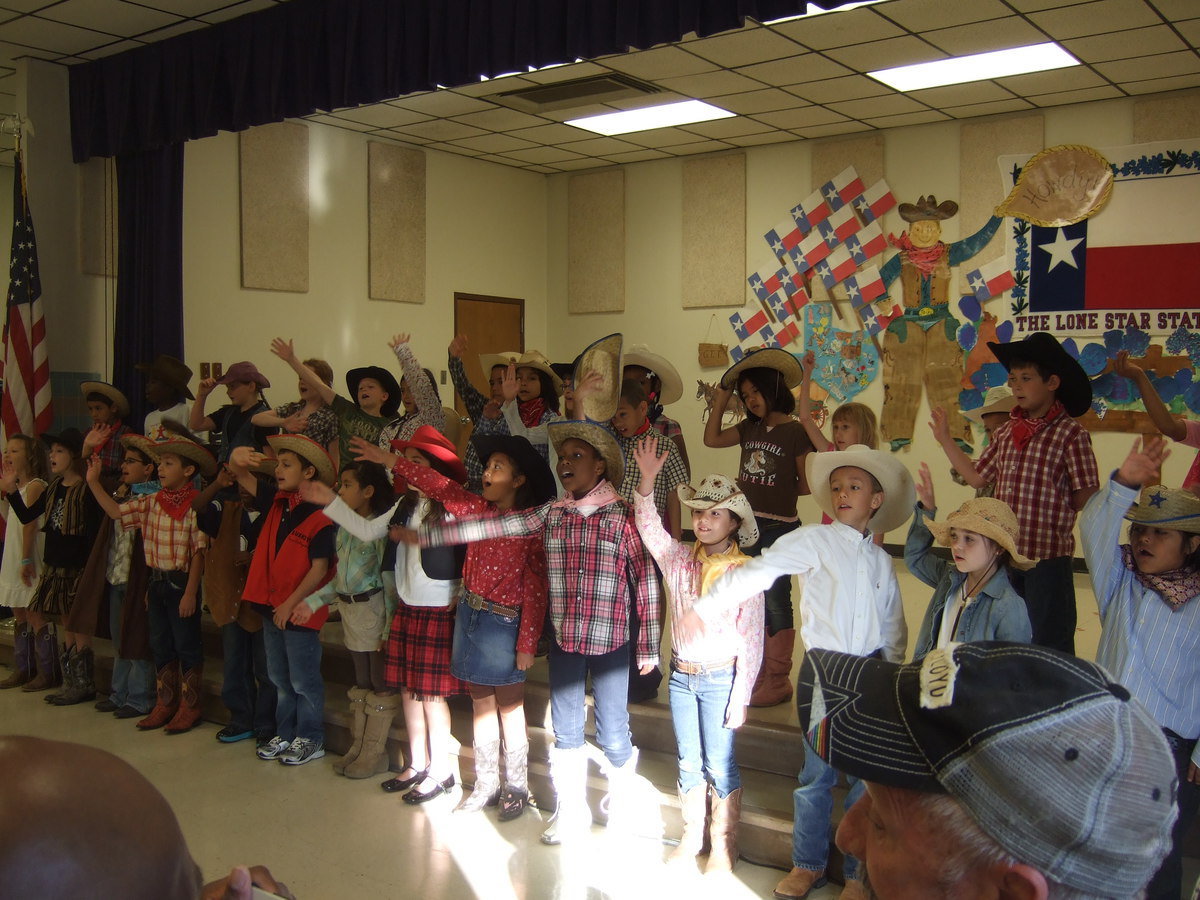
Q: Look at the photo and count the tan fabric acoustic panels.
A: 8